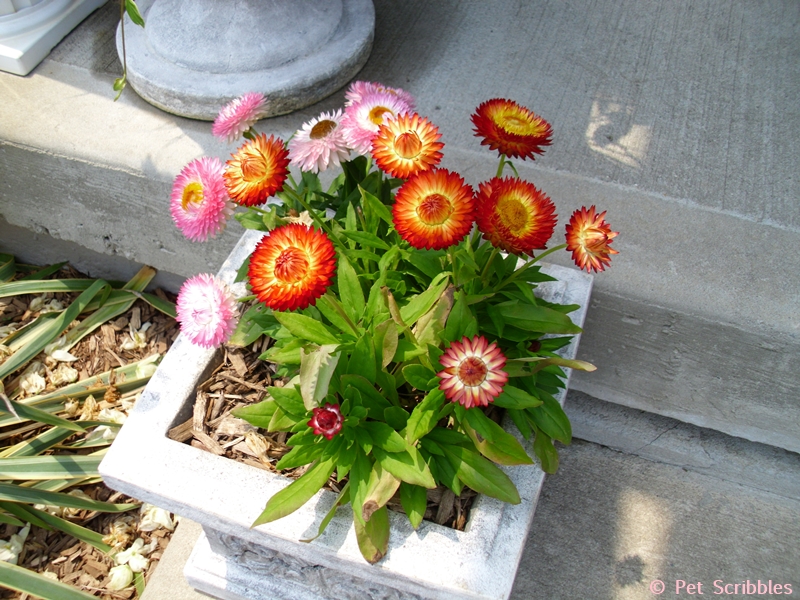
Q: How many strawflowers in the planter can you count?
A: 15